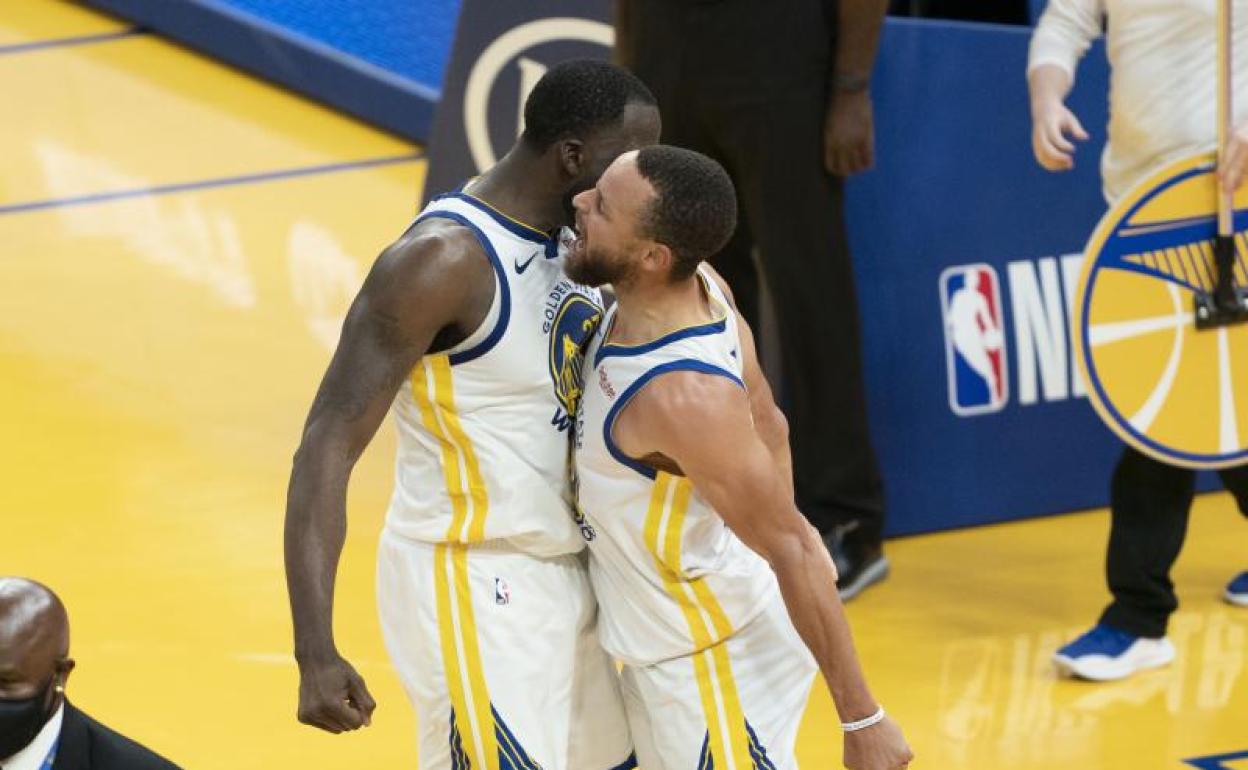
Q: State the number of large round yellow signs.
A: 1